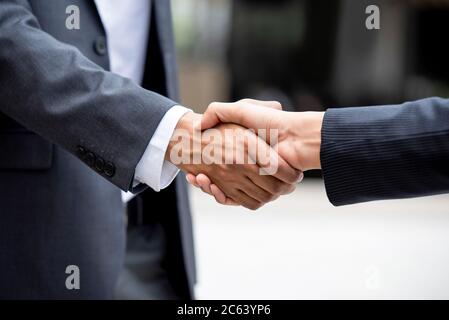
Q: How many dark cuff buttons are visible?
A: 4